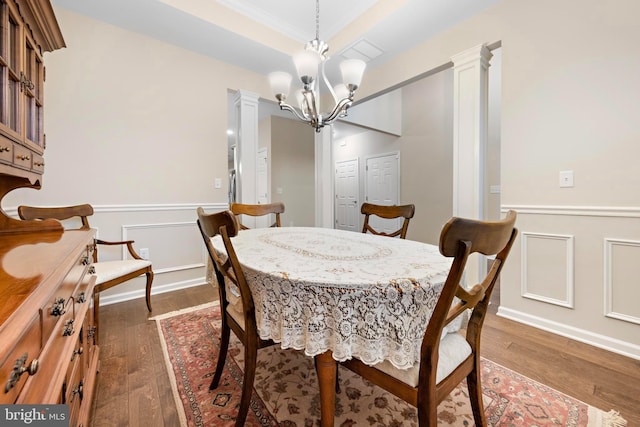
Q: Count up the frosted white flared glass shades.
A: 5